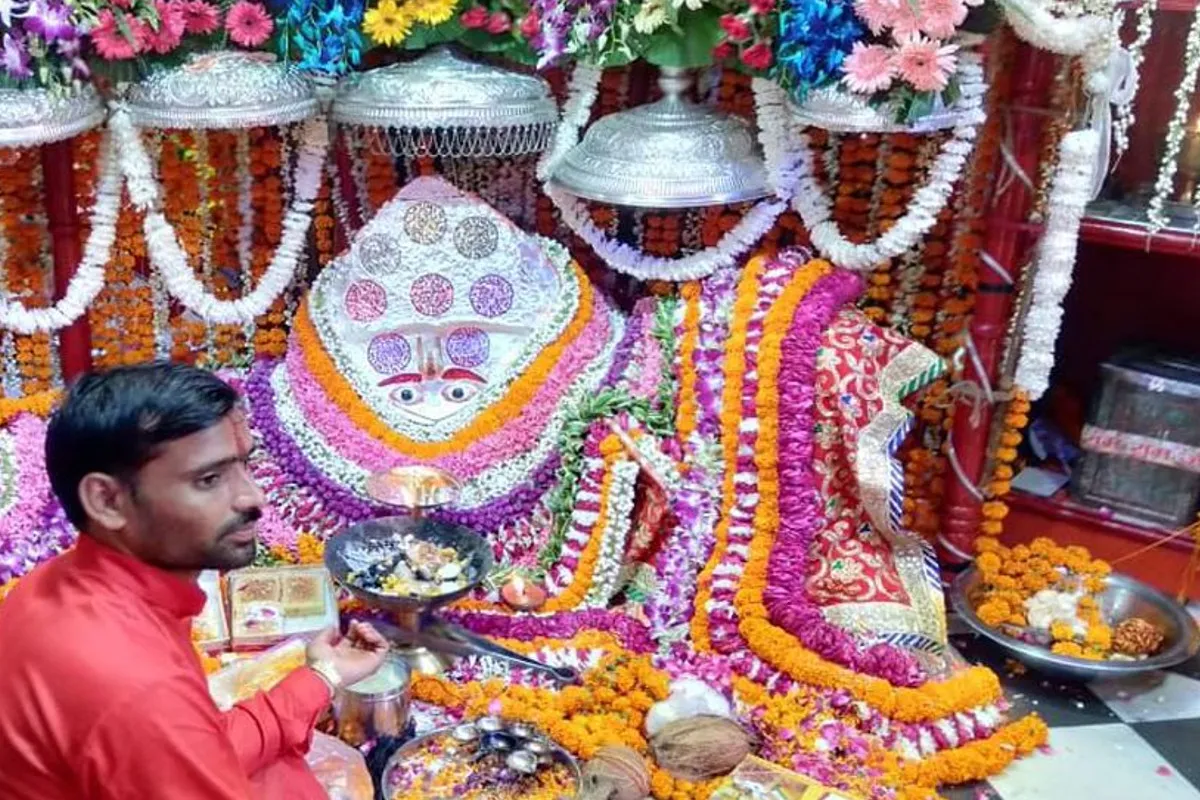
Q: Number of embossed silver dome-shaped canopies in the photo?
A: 5